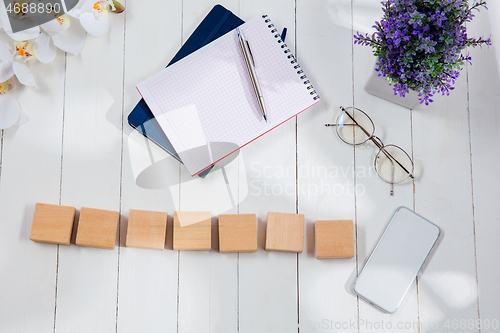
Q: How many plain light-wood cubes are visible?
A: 7